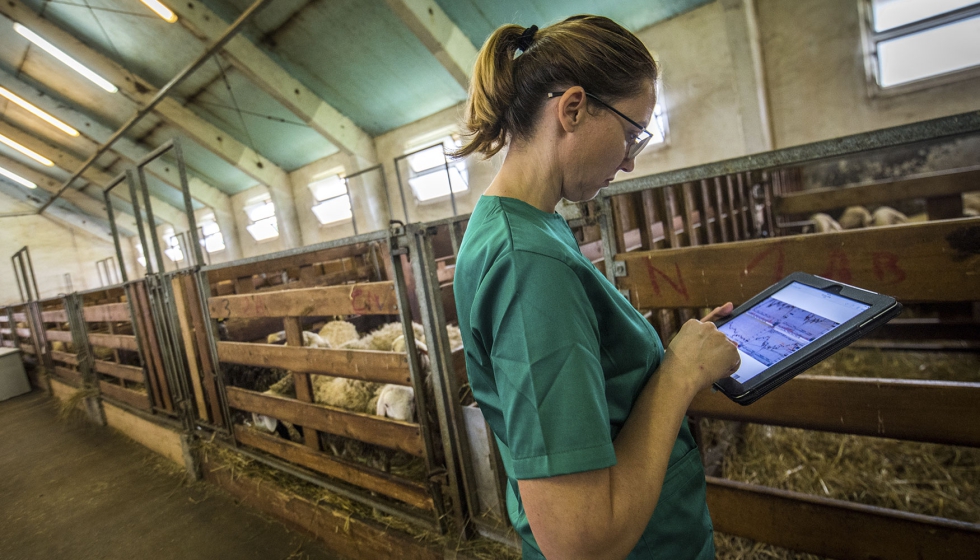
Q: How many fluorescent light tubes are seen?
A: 5